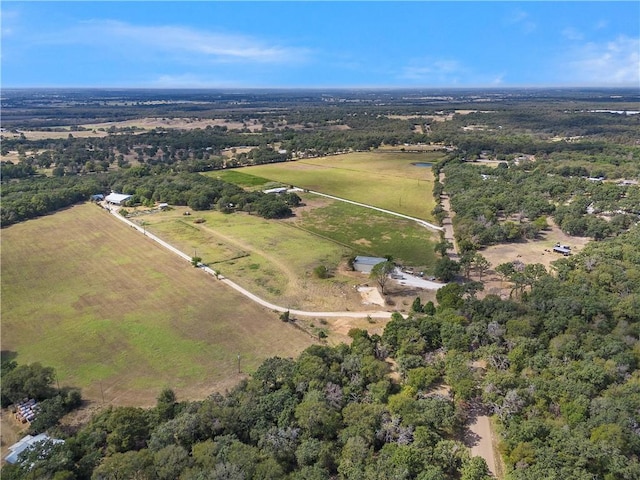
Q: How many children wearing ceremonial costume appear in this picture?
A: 0